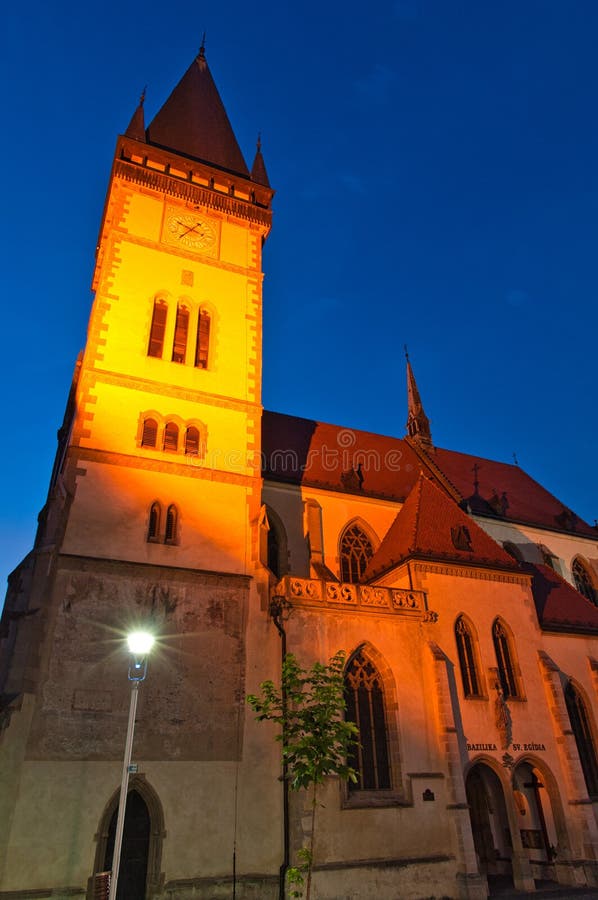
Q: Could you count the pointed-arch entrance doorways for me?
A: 3